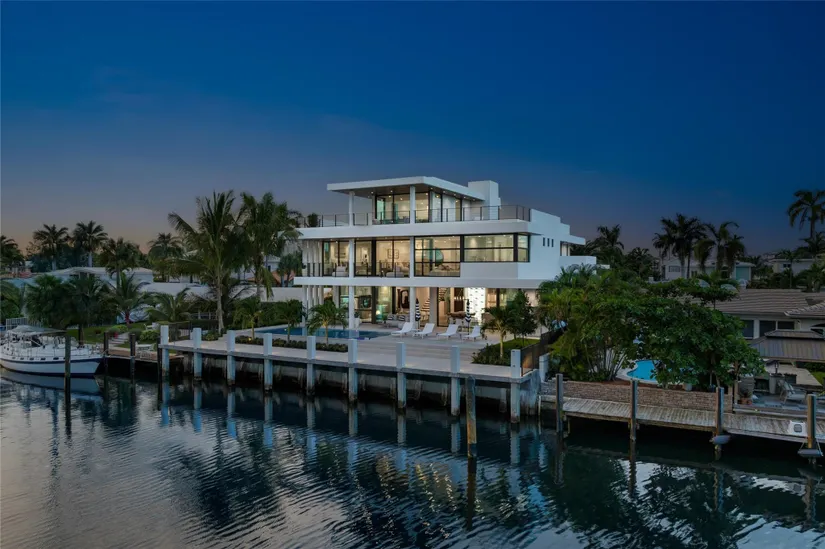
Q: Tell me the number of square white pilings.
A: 9